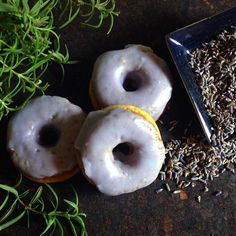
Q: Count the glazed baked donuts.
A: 3